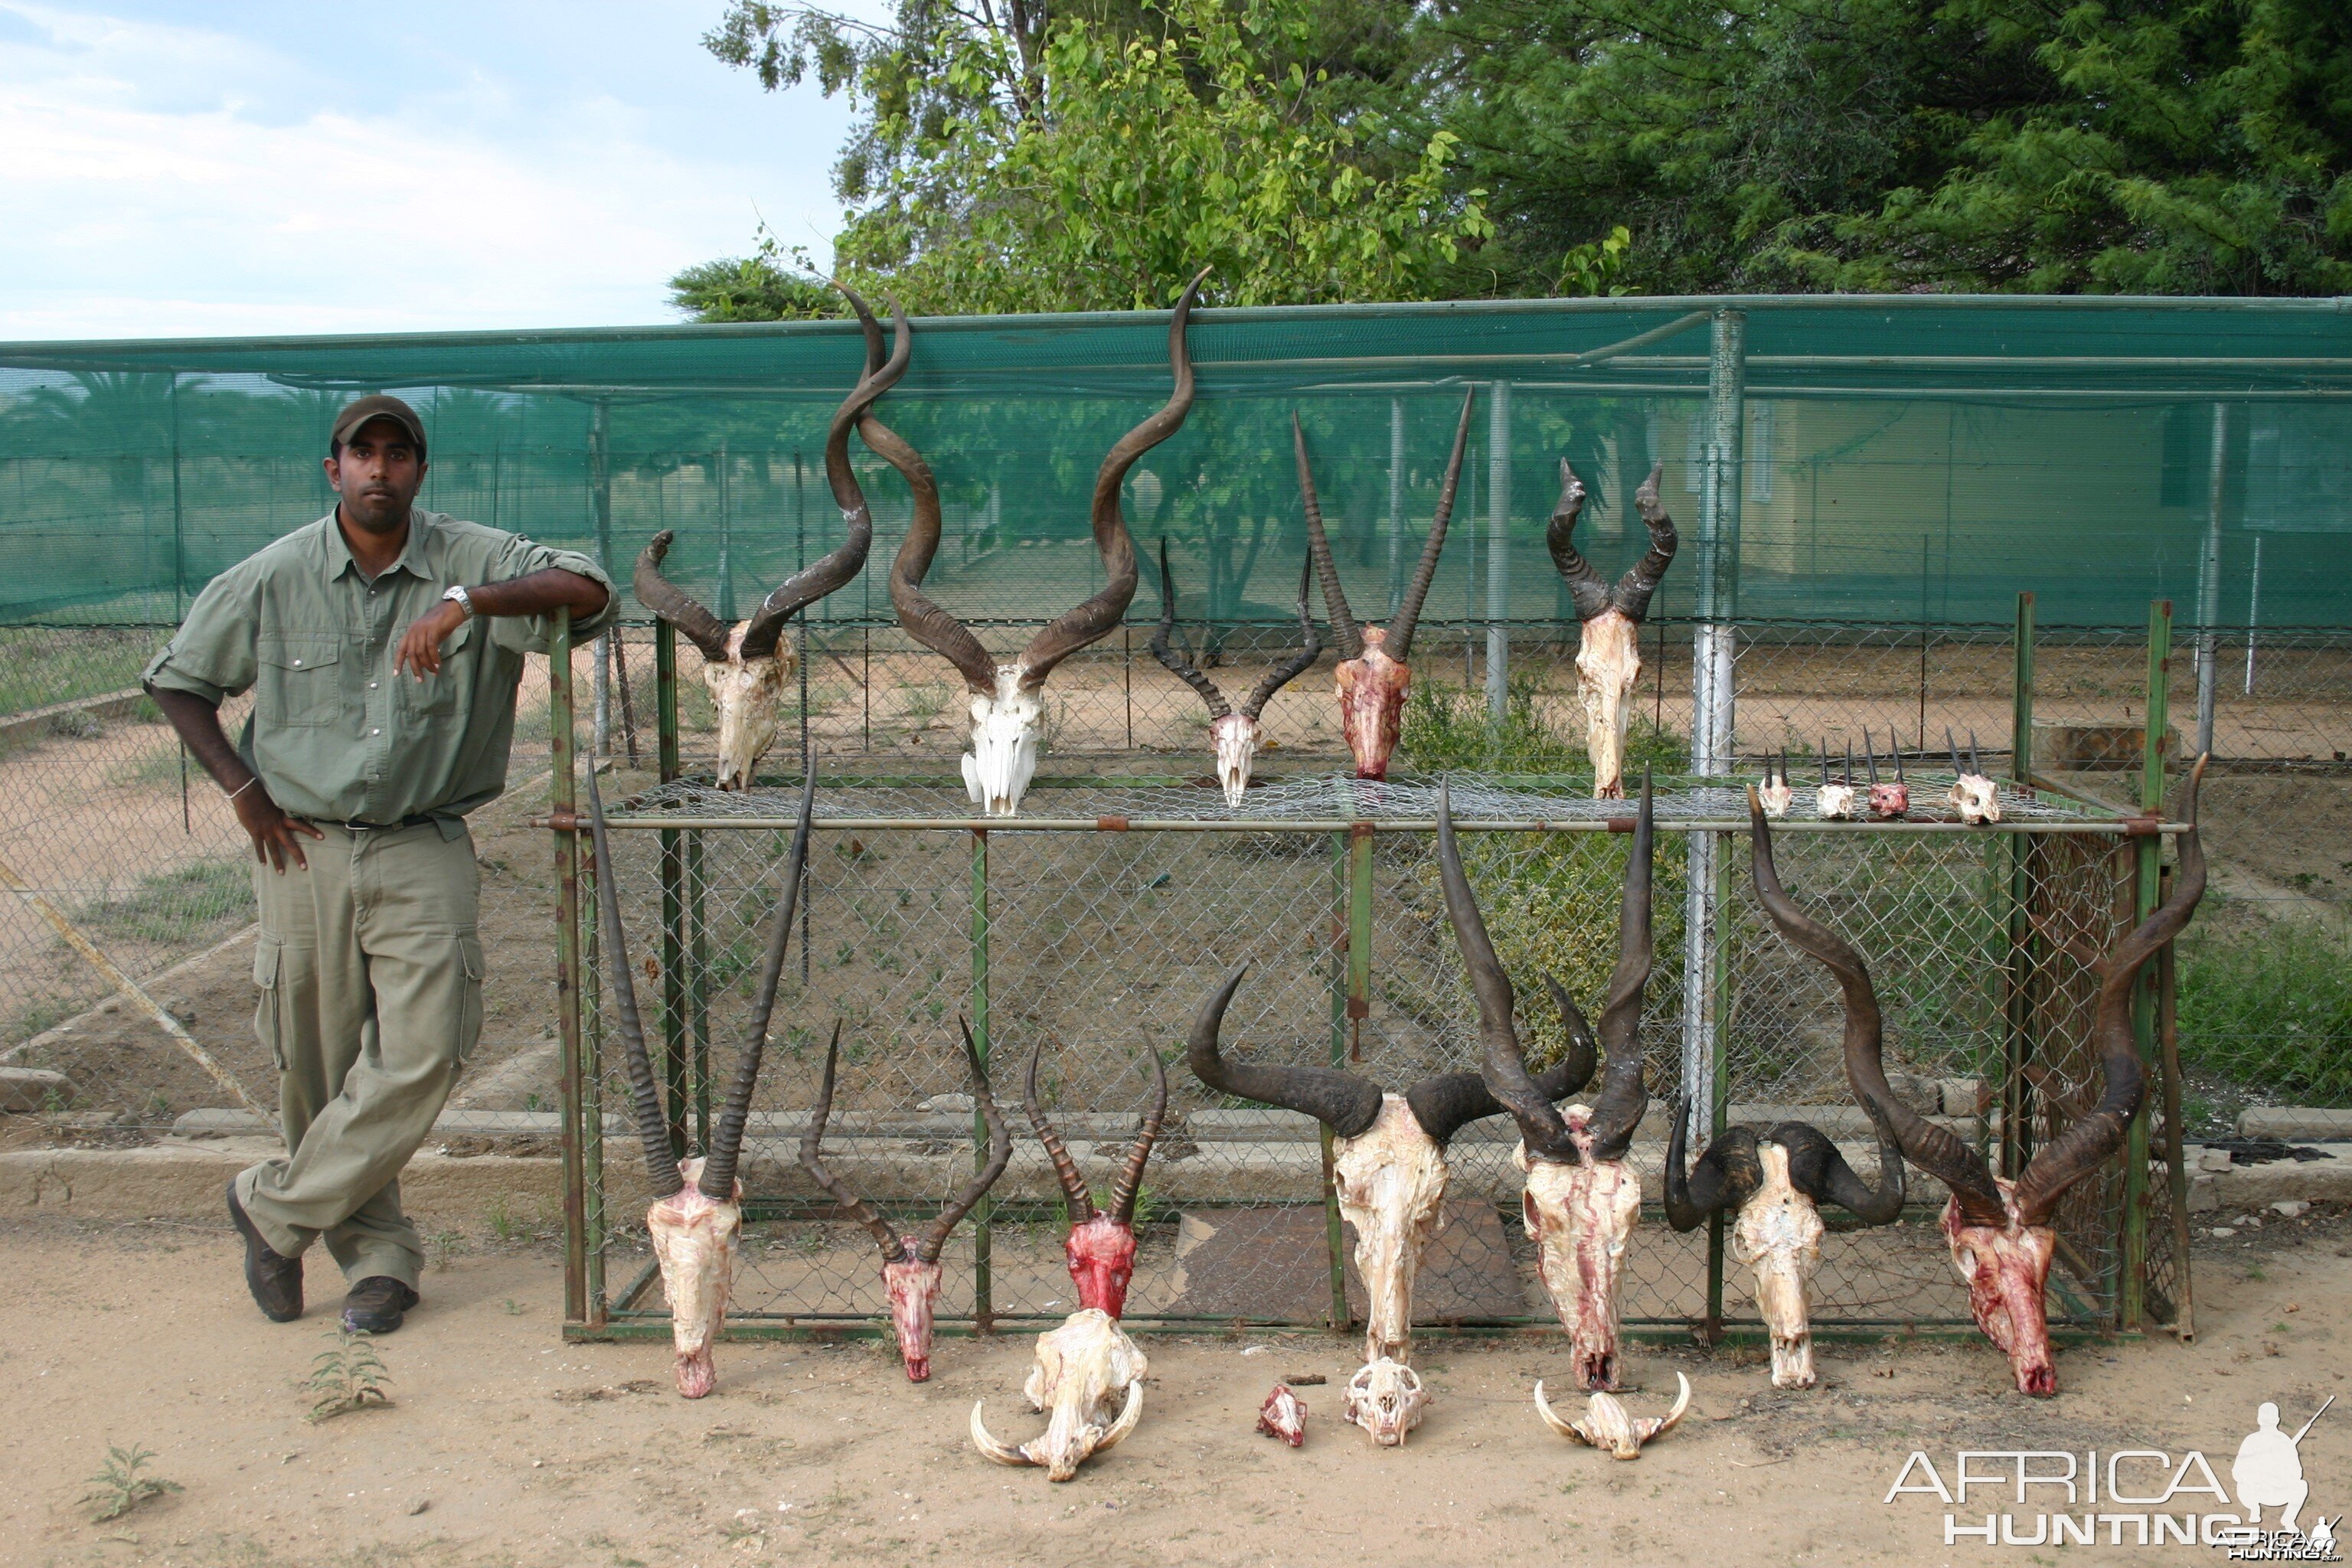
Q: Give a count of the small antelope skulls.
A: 4